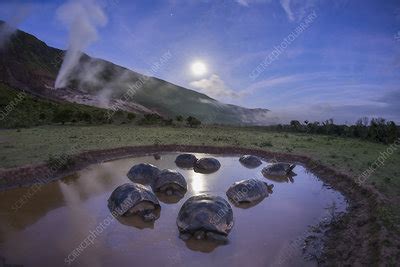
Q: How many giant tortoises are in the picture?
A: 9